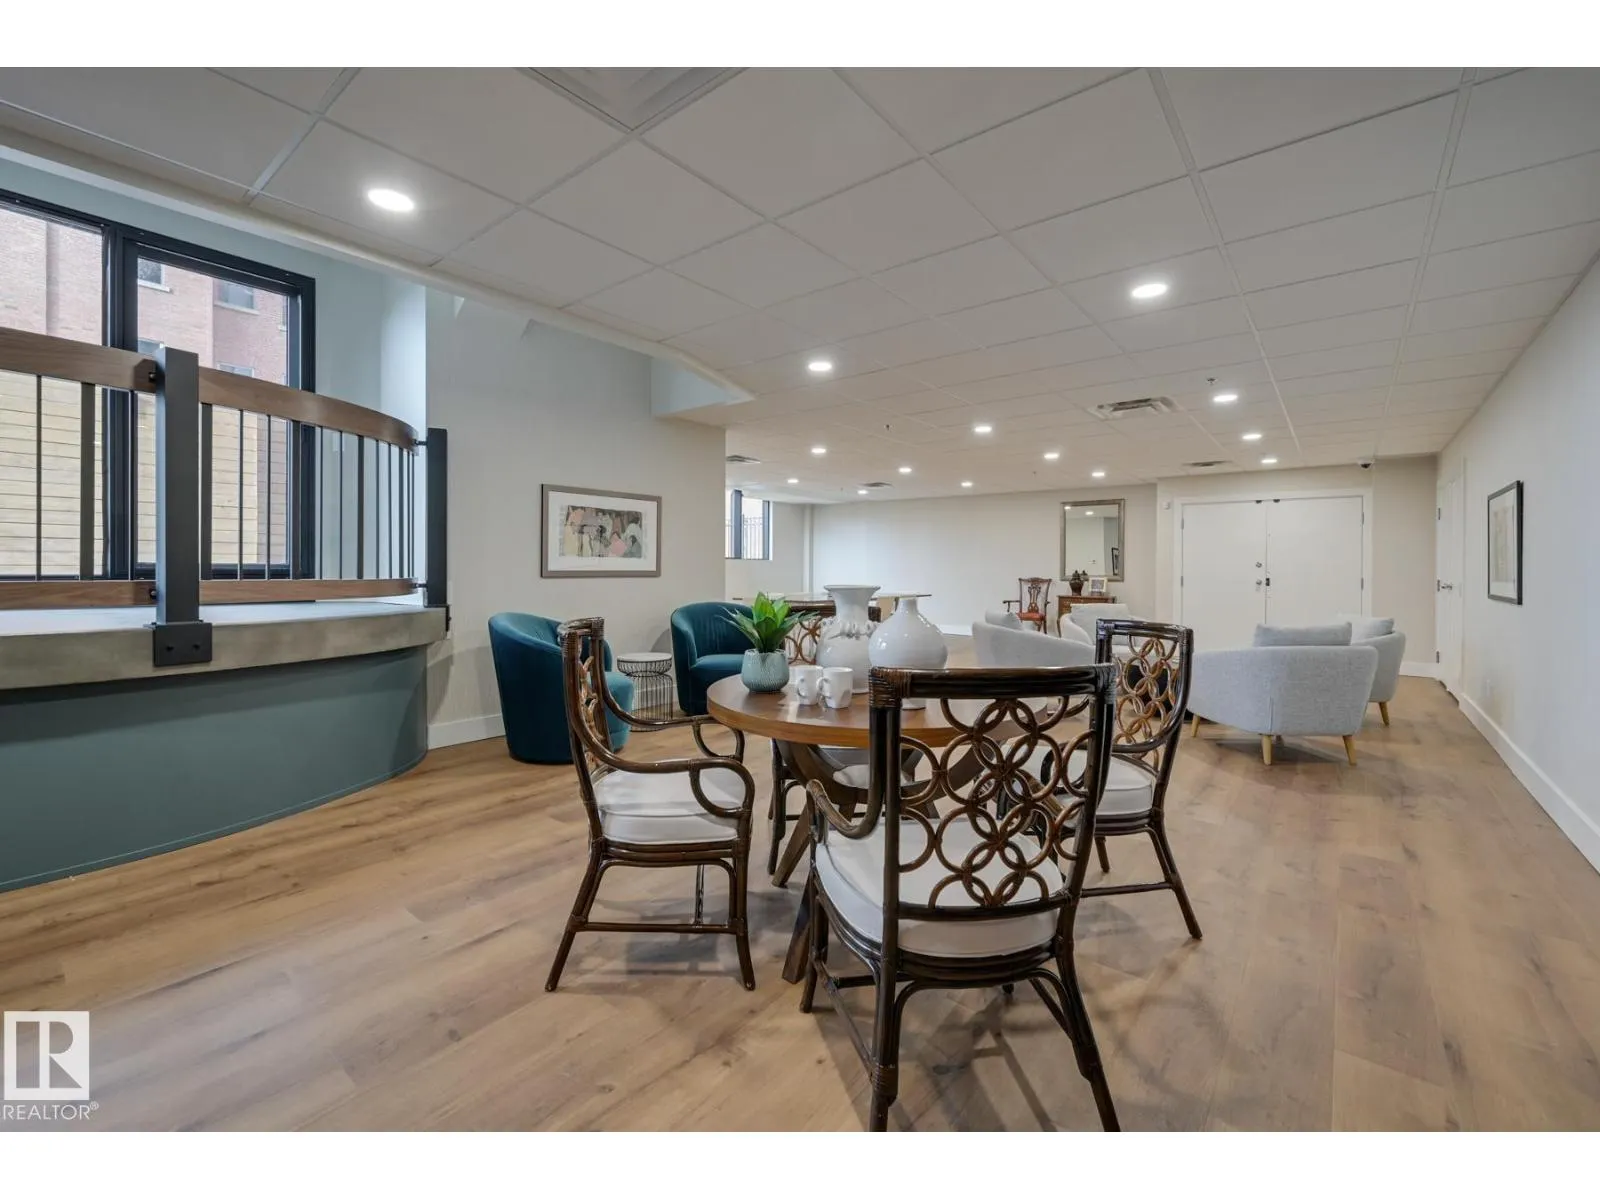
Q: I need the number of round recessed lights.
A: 14